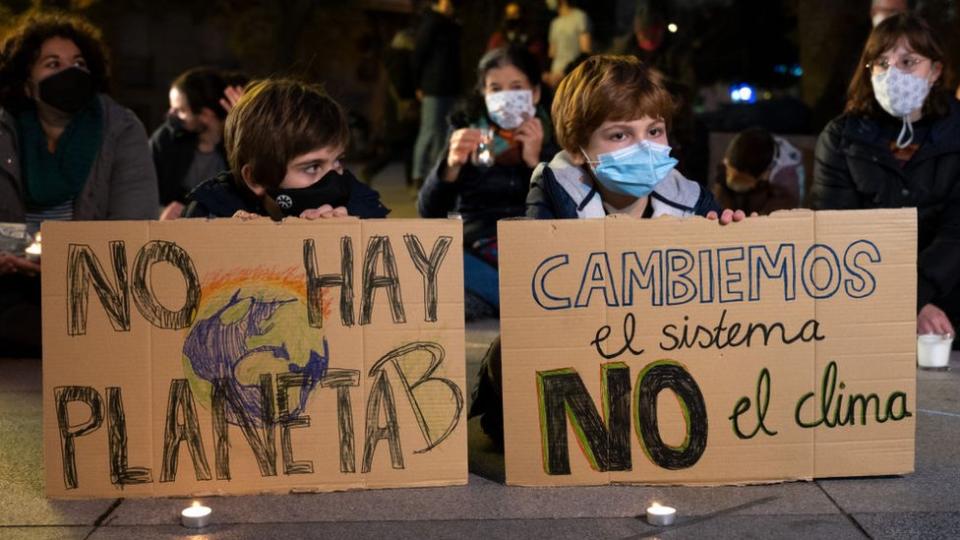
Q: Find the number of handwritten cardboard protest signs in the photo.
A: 2